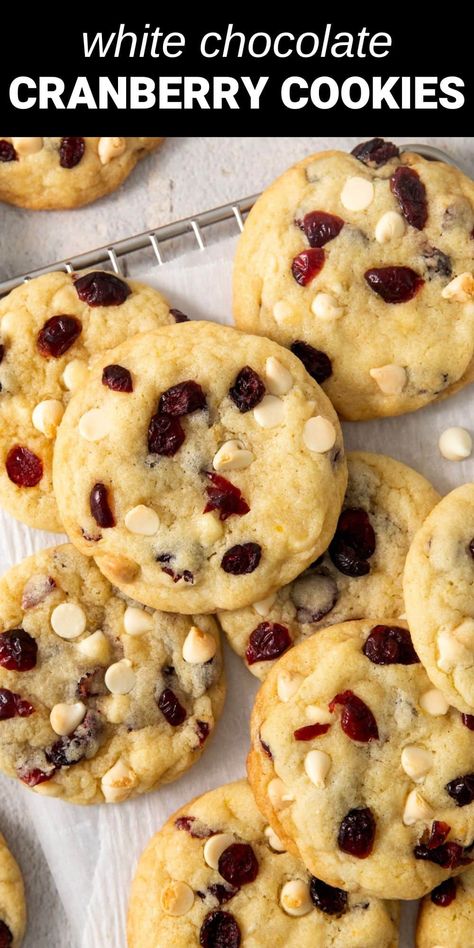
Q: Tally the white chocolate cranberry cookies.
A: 11